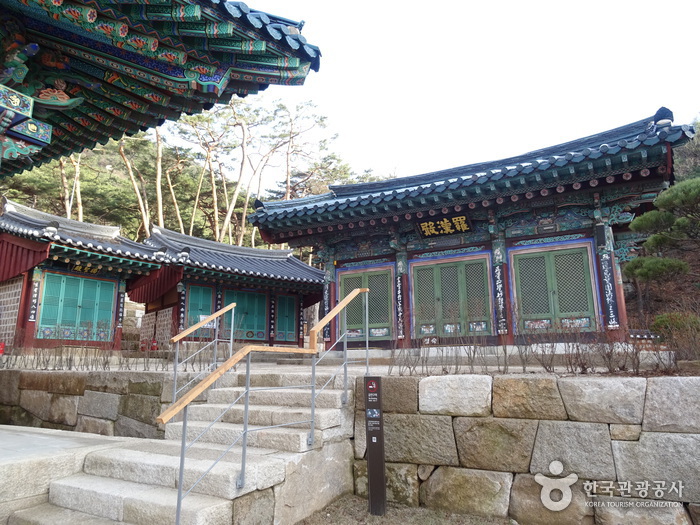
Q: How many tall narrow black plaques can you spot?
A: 10